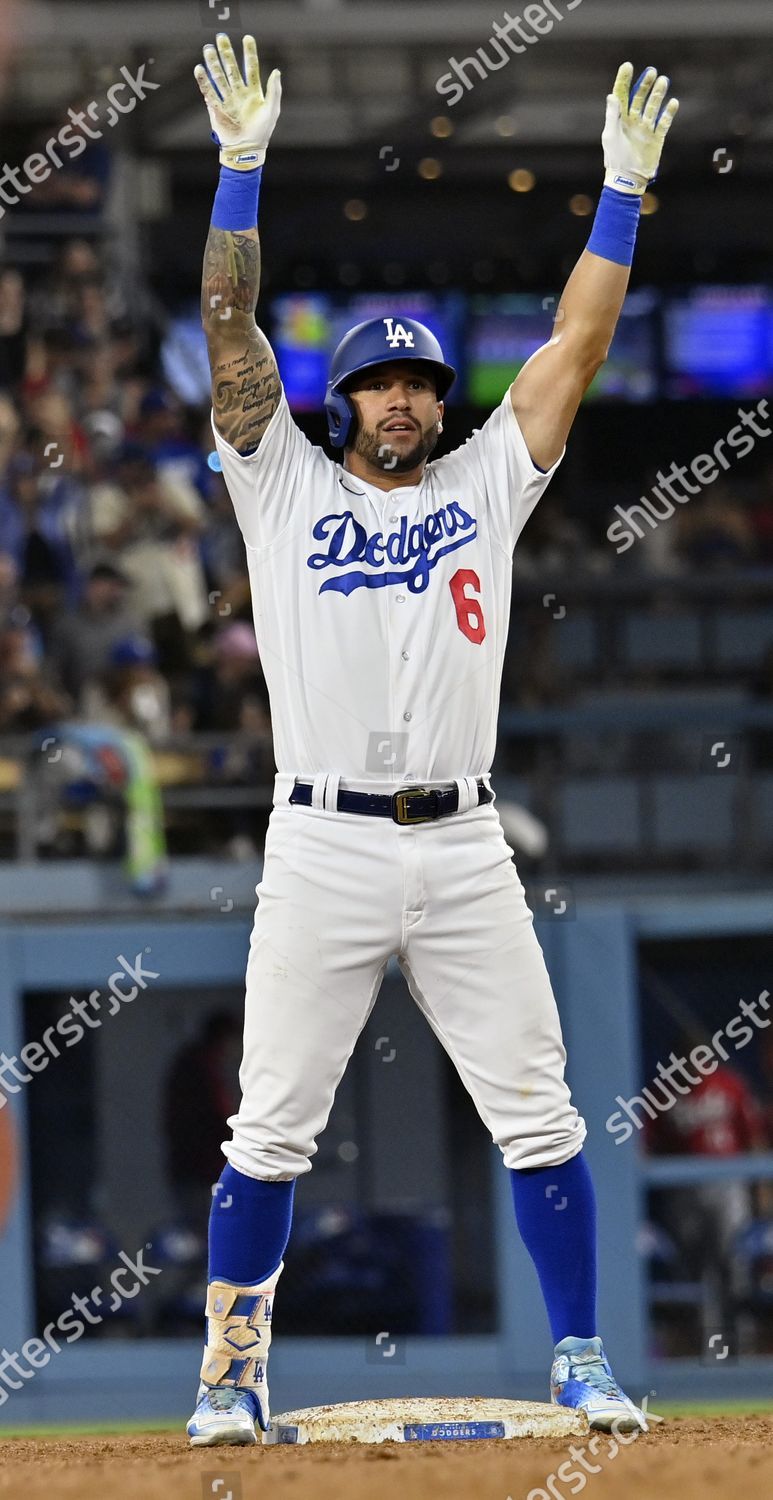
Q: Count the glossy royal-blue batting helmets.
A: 1